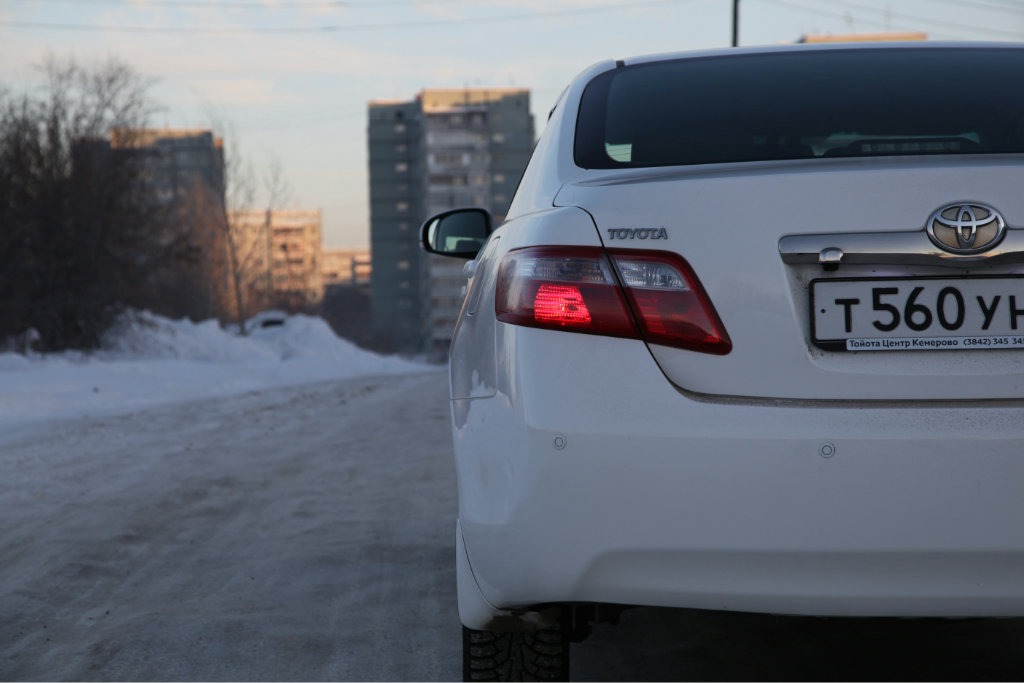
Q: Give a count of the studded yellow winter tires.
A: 0